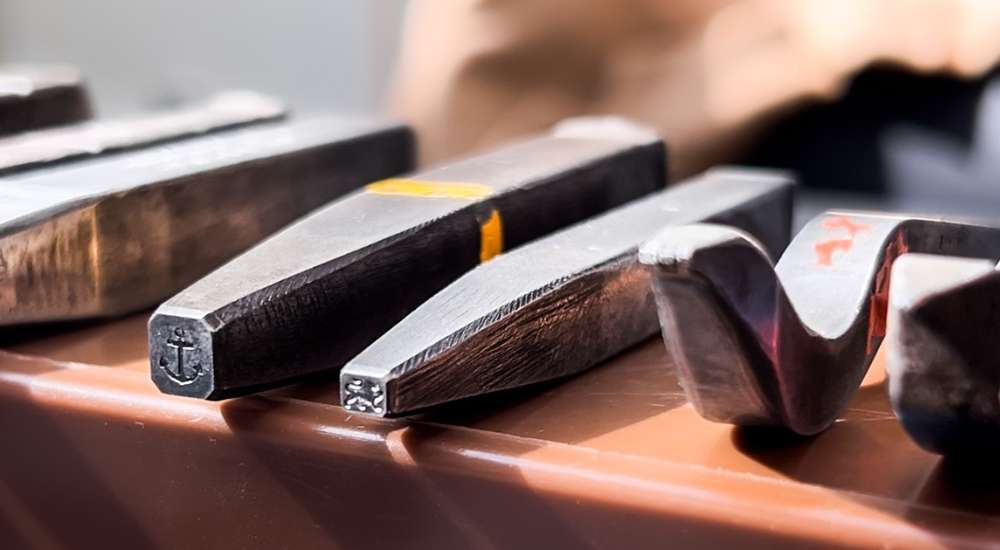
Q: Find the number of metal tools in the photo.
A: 7